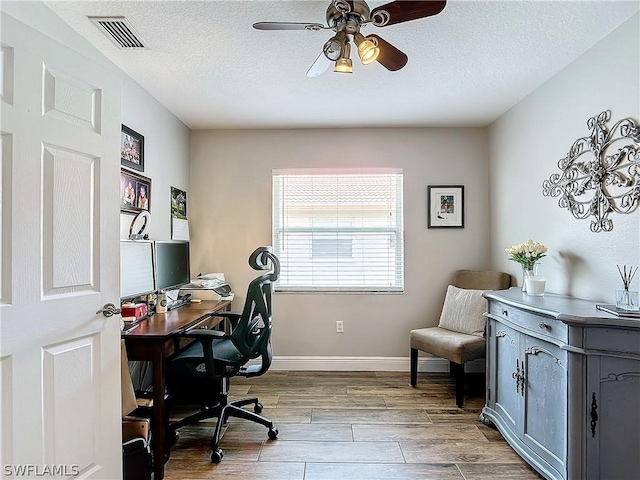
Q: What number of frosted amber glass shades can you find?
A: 2